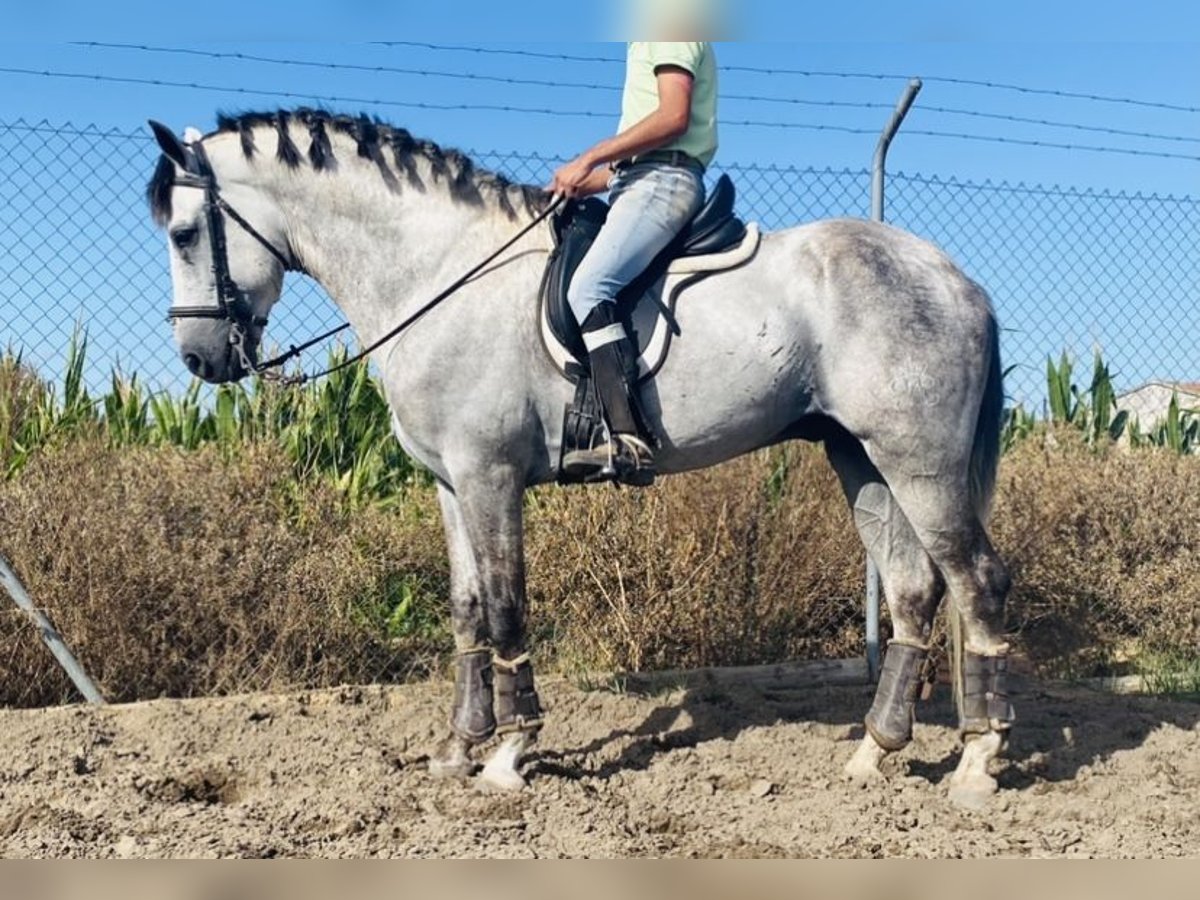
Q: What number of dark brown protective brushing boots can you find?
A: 4